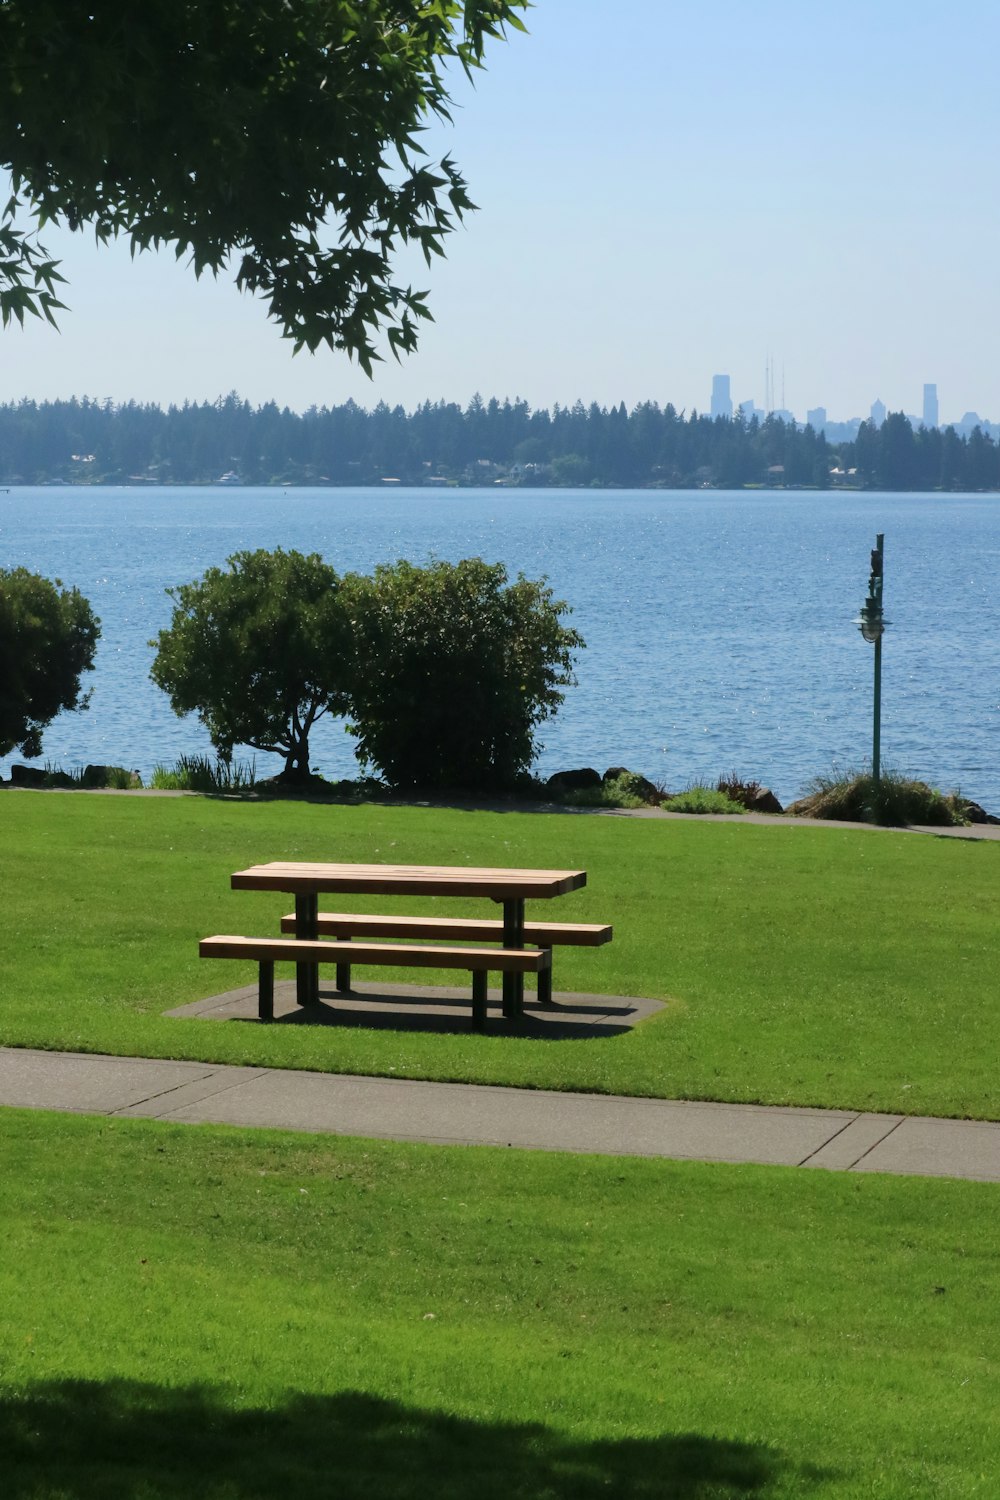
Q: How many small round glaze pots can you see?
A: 0